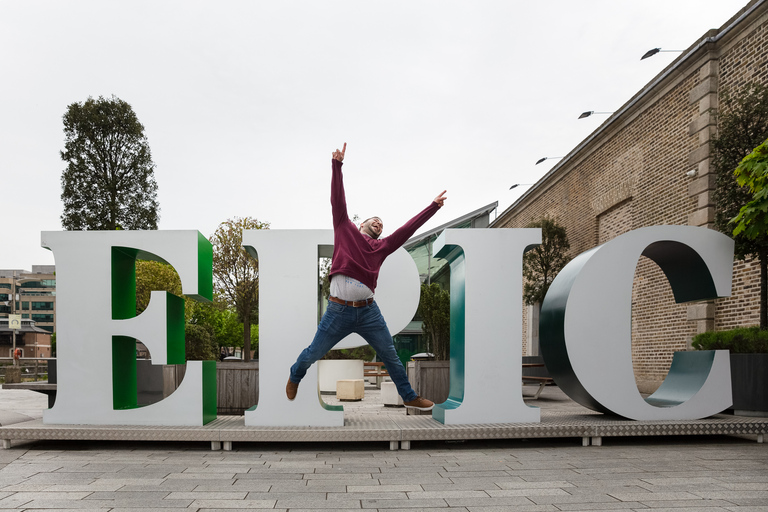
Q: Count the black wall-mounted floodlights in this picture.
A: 4